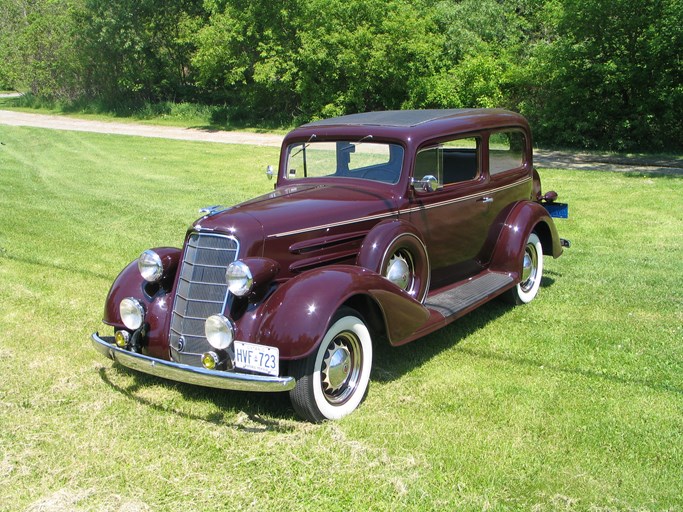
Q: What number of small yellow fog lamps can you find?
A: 2